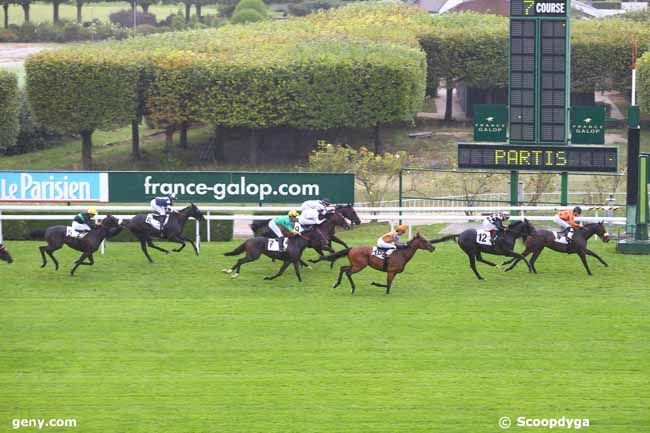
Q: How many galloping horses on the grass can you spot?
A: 9